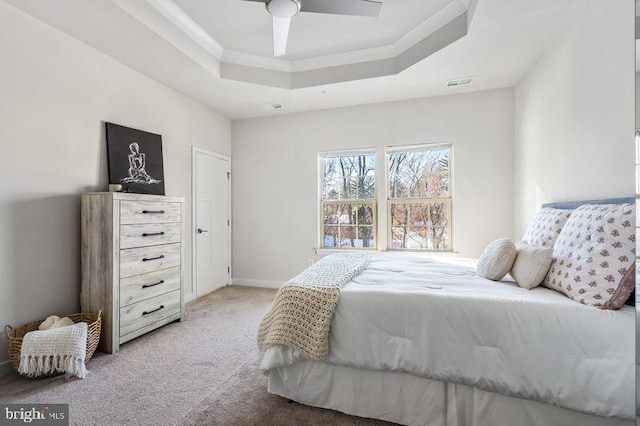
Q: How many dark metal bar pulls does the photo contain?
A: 5